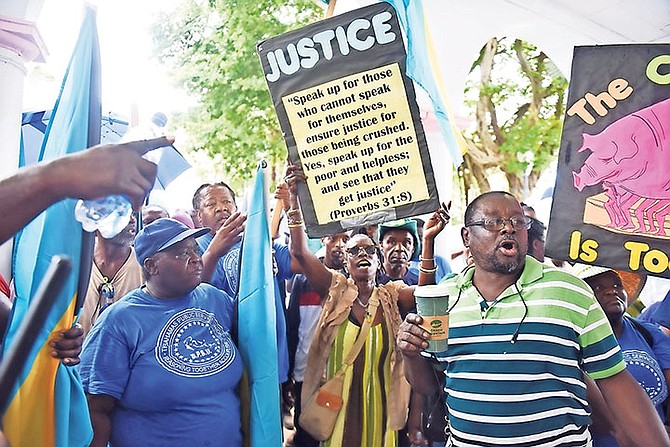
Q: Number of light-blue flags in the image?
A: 3